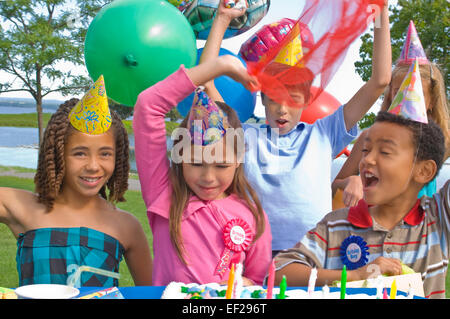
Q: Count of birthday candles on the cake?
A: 11